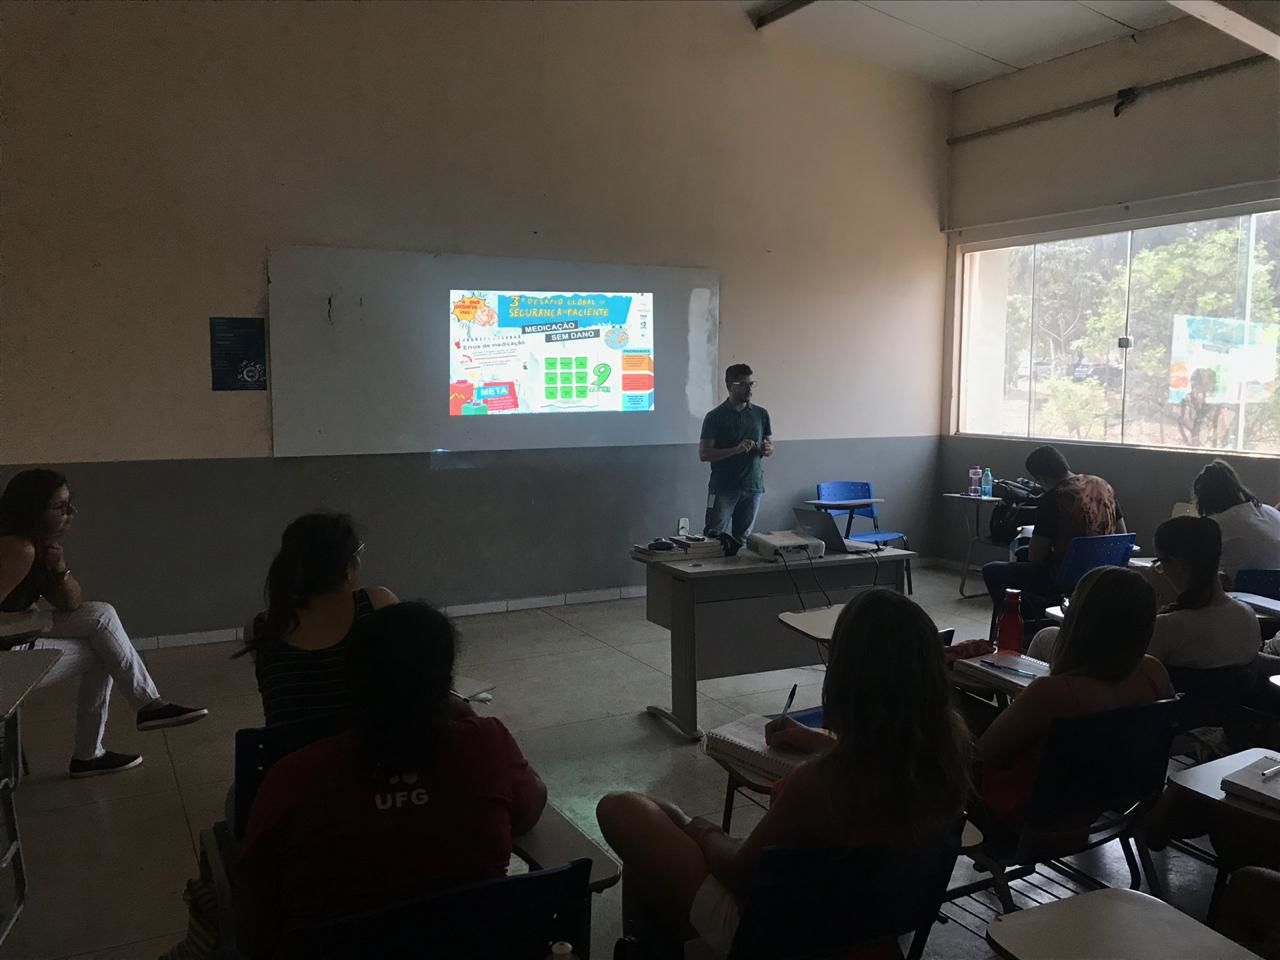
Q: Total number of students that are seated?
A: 8